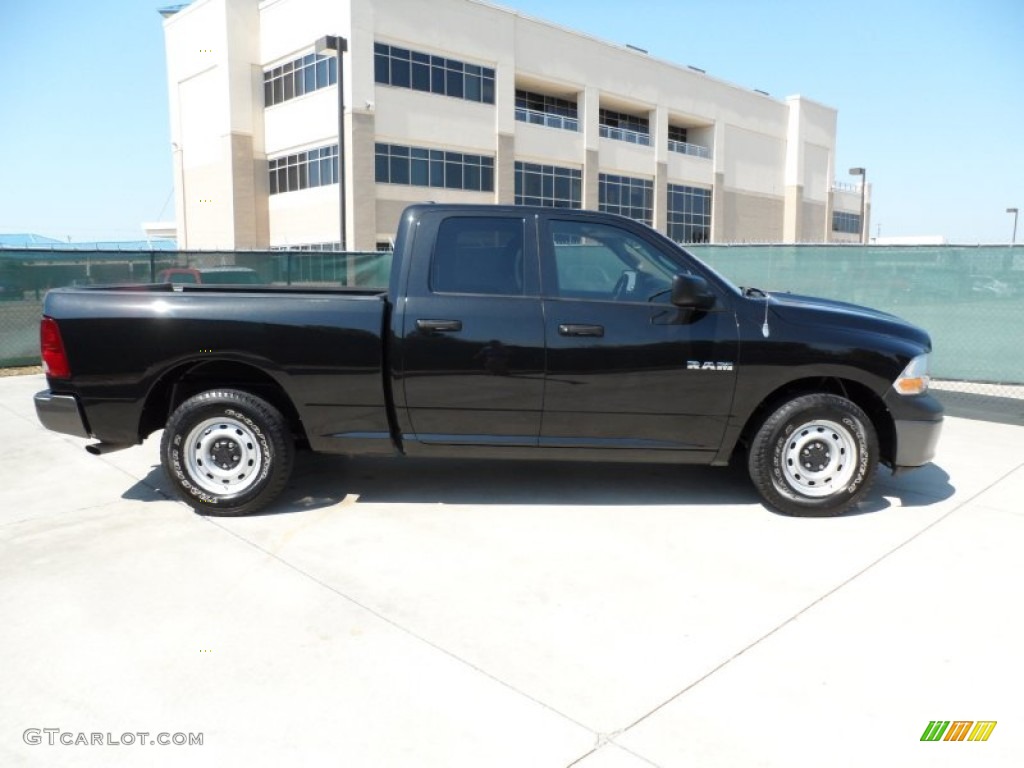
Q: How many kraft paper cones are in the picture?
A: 0